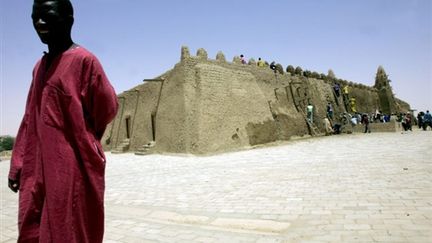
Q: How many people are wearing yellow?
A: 3